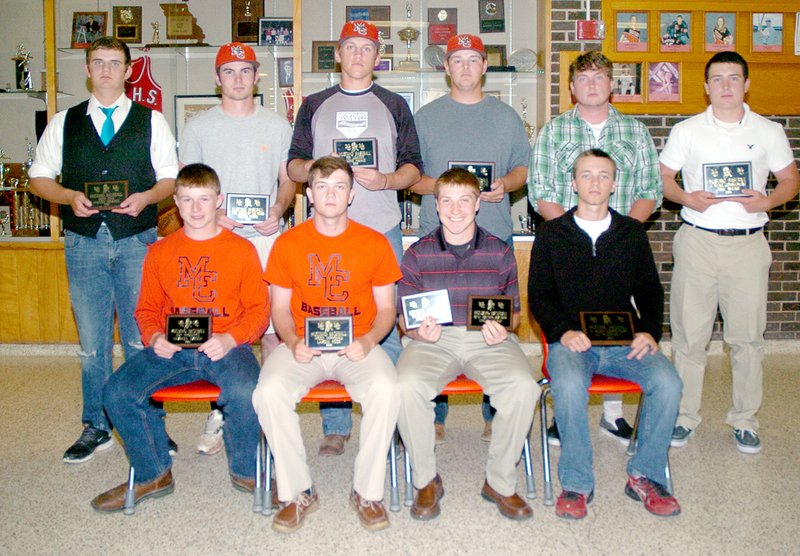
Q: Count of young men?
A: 10